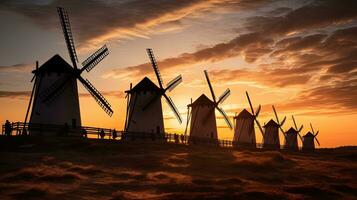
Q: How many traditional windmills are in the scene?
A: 7